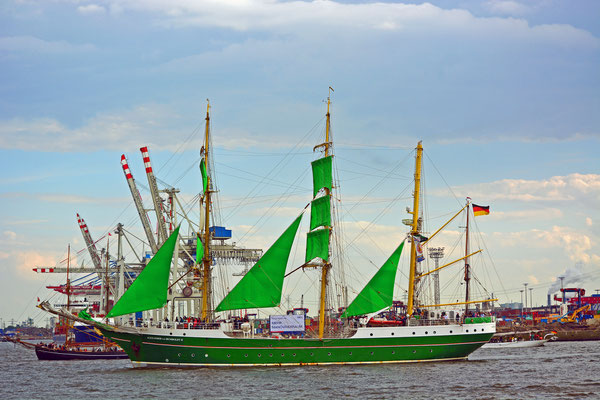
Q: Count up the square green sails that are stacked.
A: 3